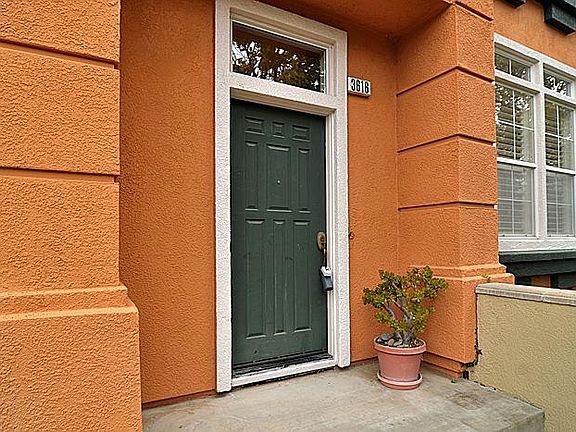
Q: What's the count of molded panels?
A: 9